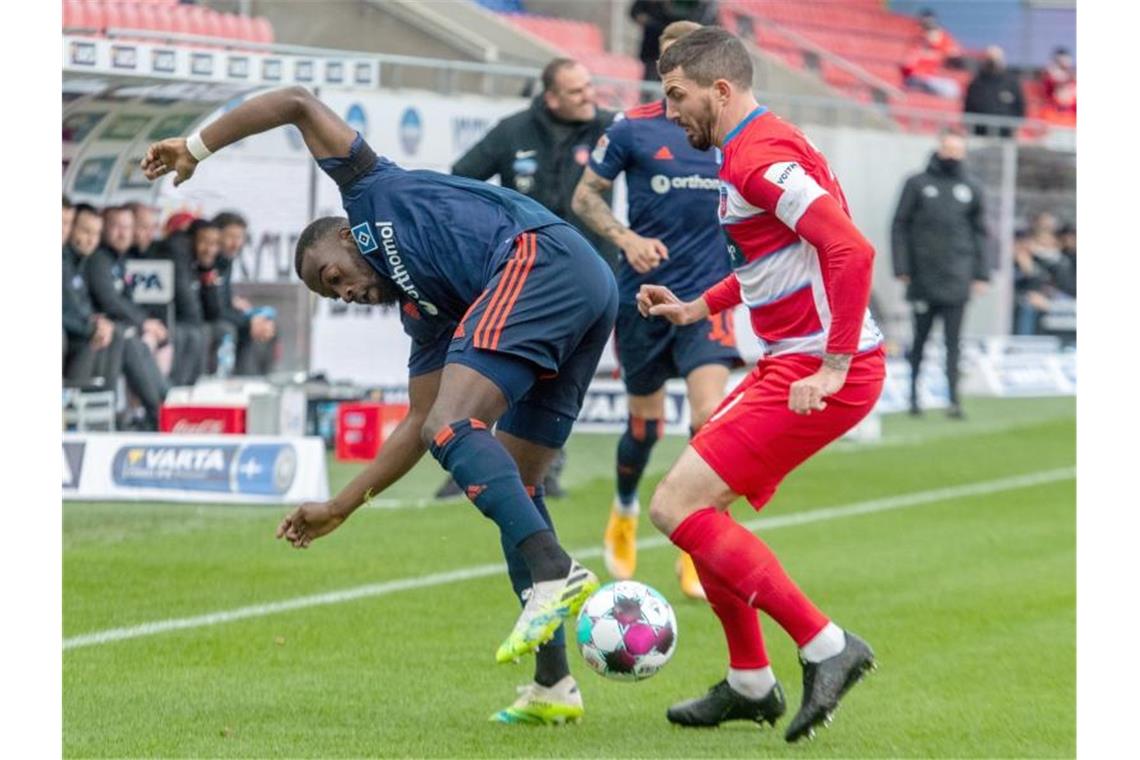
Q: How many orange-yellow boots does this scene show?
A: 2